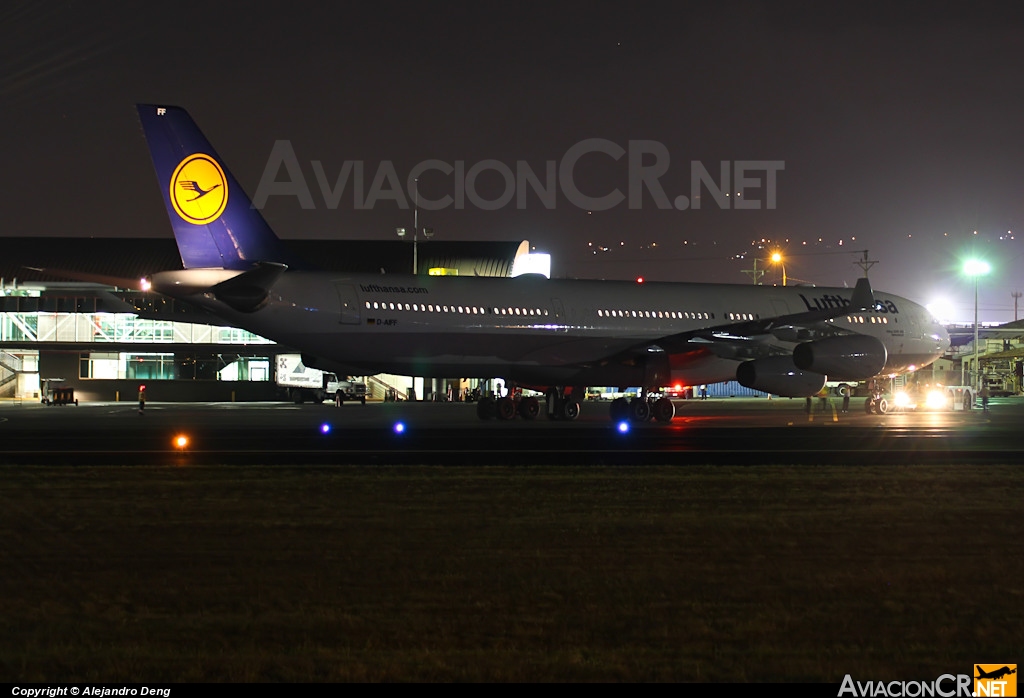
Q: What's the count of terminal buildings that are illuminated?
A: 1